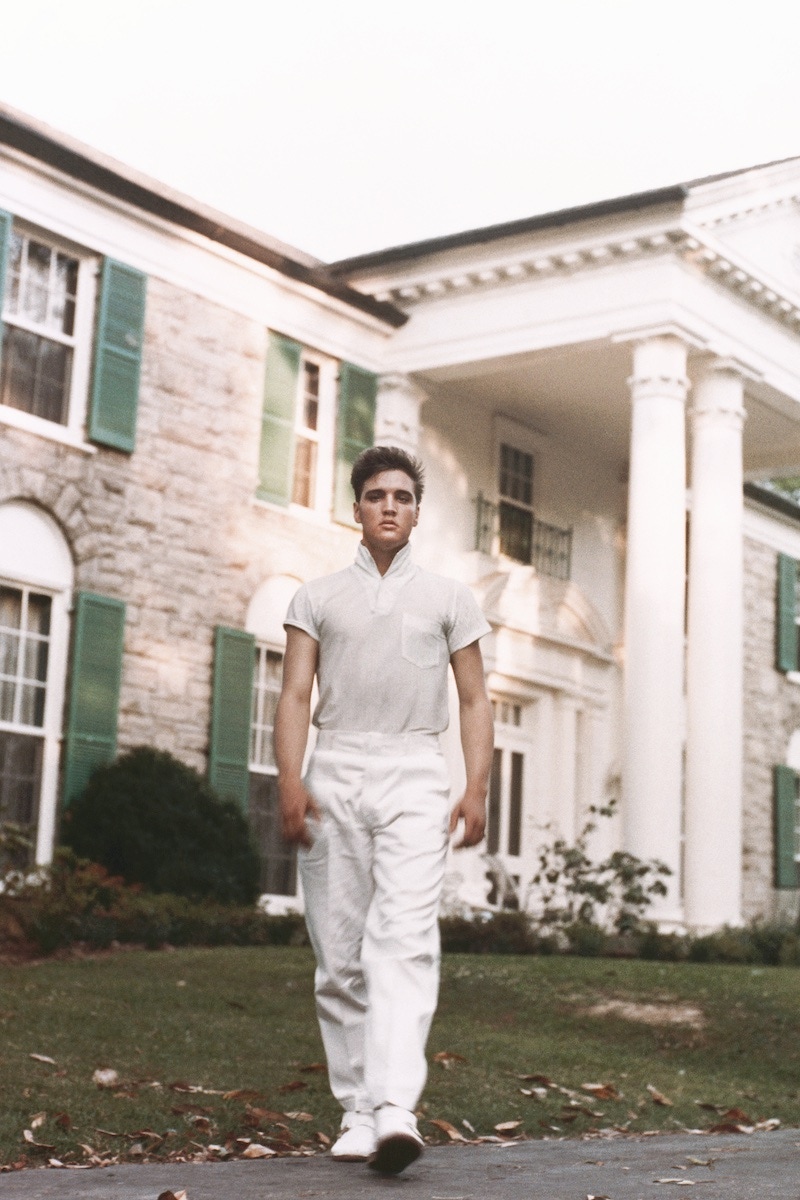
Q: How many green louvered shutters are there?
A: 8